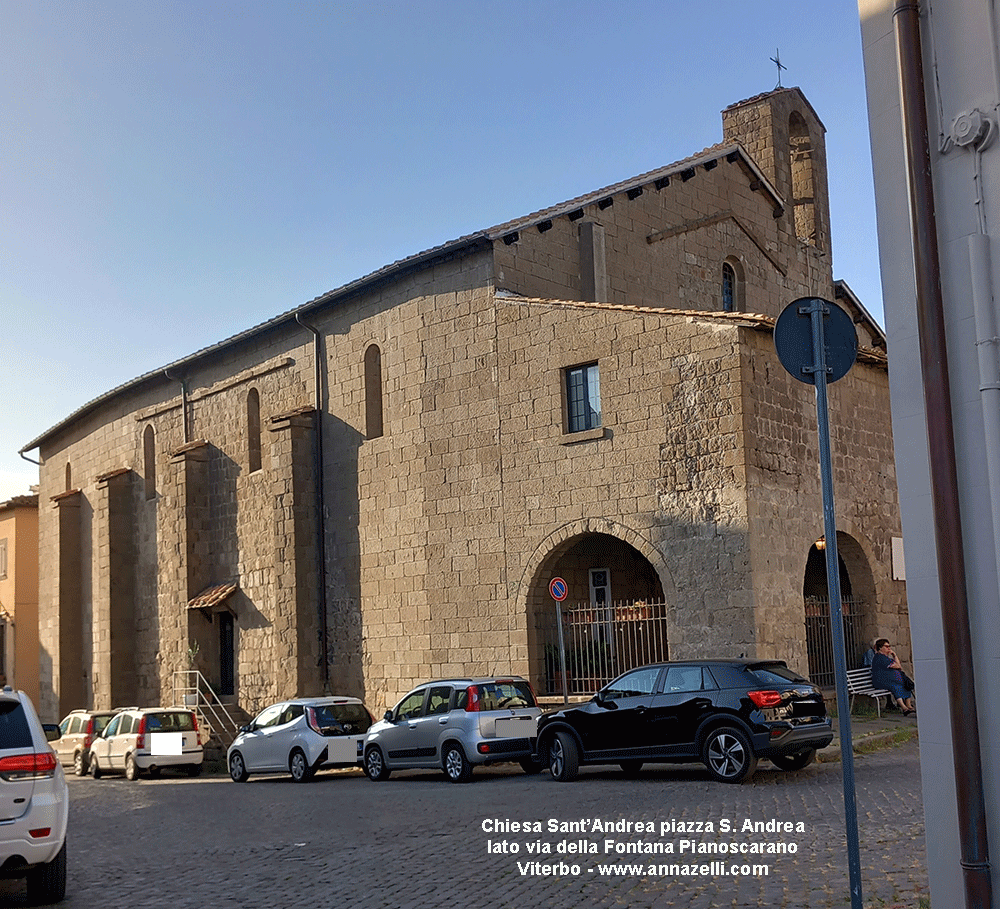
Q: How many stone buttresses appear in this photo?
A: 4